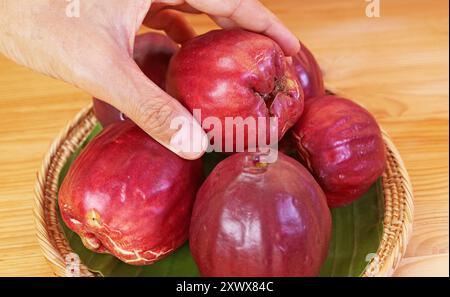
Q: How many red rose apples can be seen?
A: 6